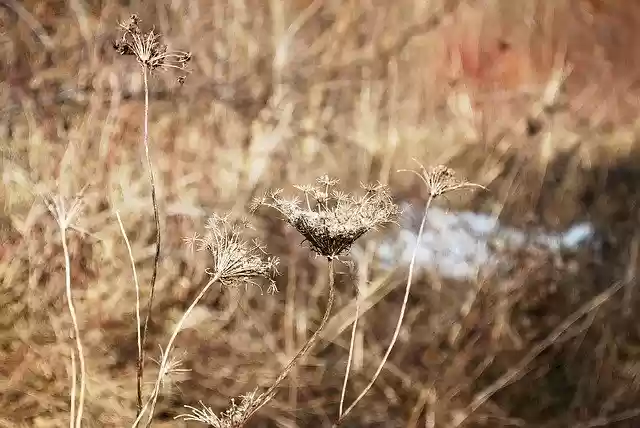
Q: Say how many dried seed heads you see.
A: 7